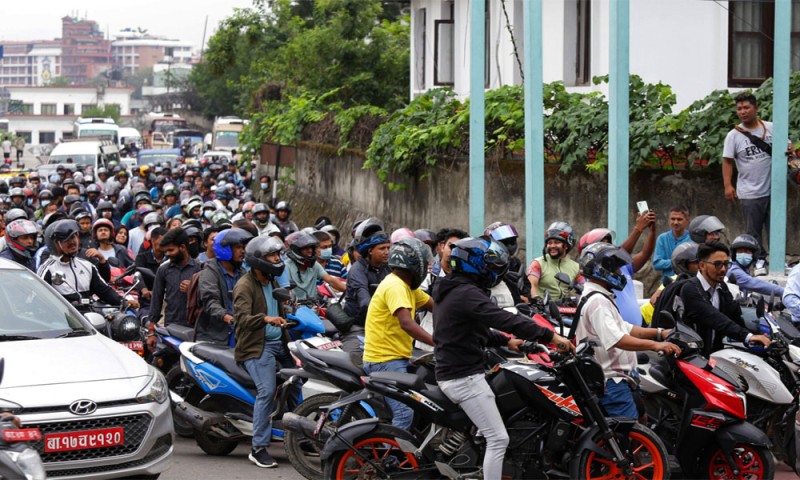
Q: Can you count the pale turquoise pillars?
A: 4